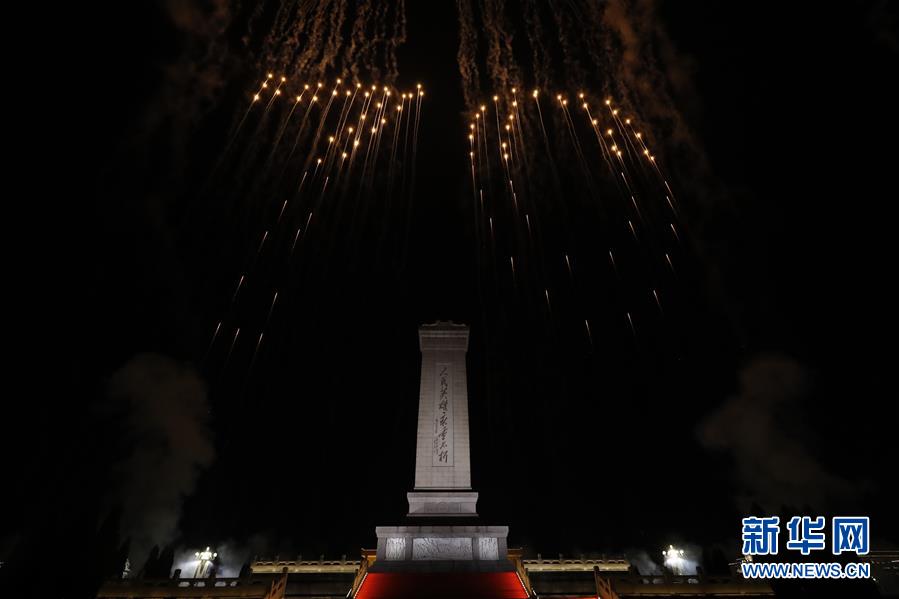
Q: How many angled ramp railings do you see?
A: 4